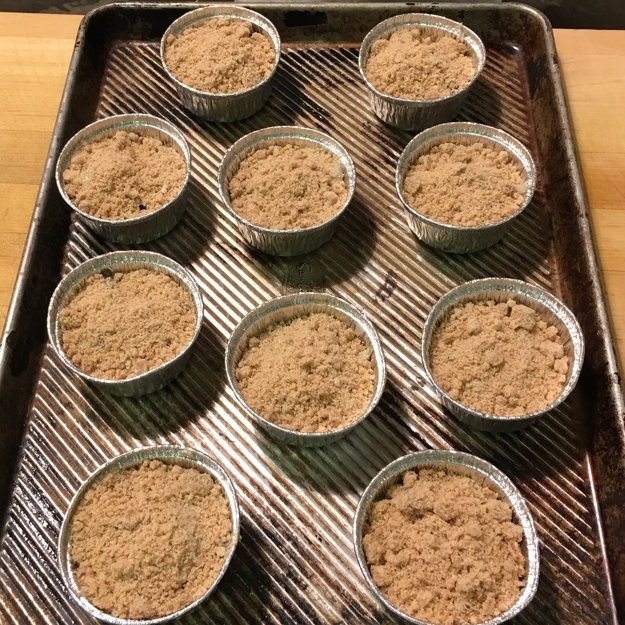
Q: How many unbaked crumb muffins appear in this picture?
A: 10